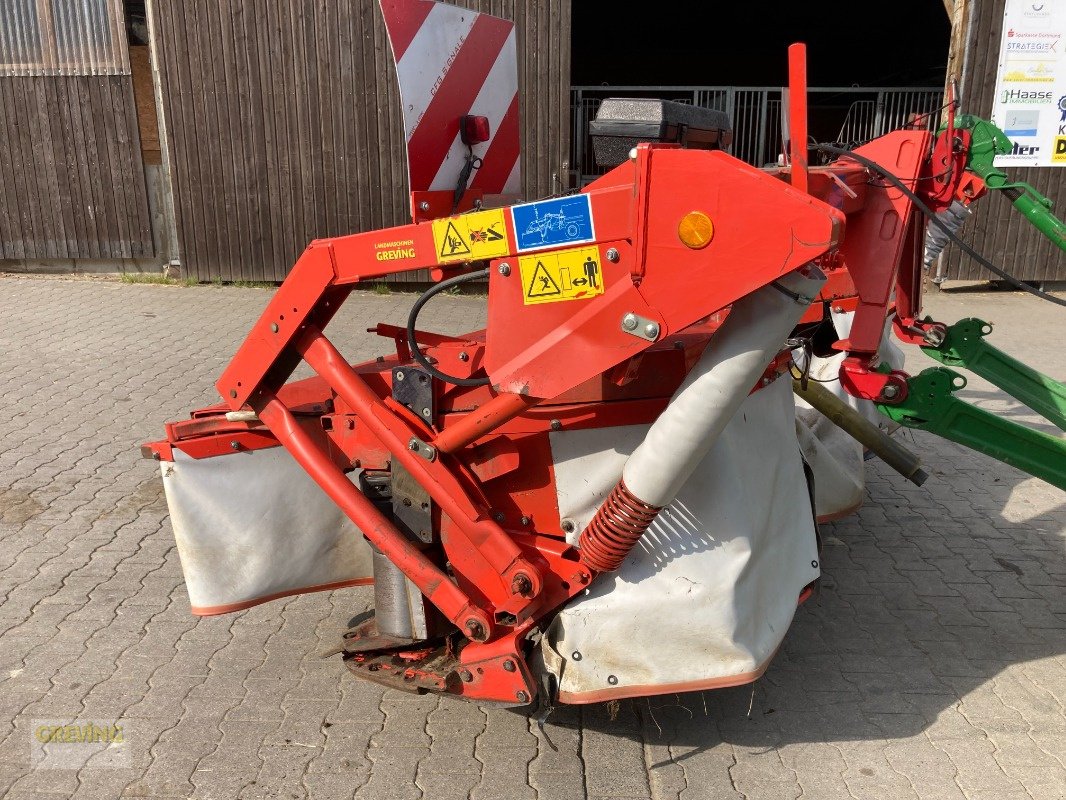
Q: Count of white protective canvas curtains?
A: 3